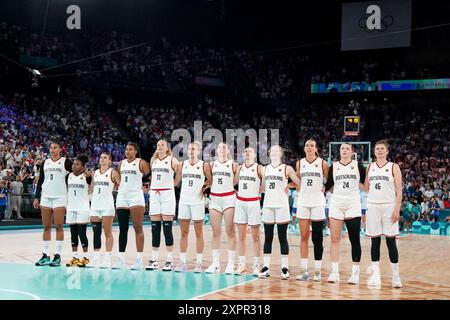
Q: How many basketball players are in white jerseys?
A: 12